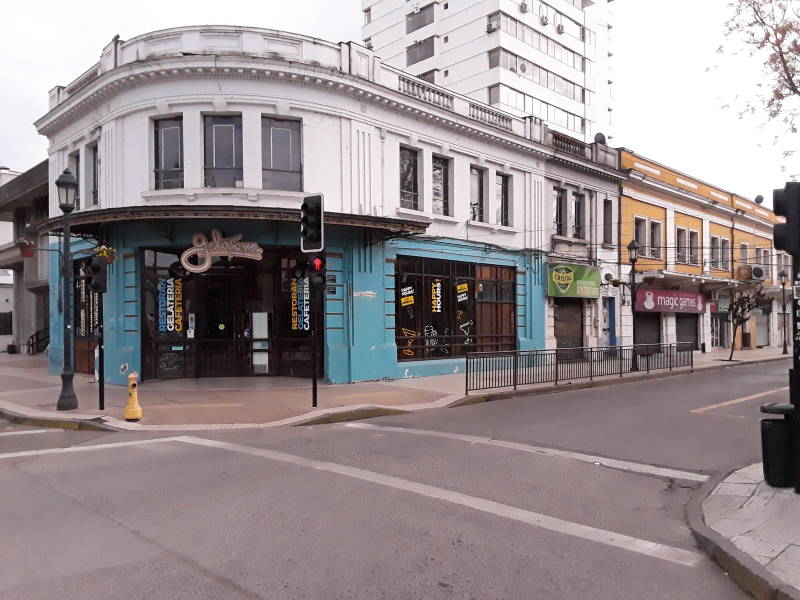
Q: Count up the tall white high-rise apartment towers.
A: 1